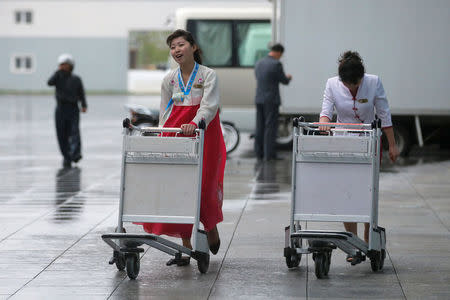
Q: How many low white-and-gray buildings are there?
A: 1